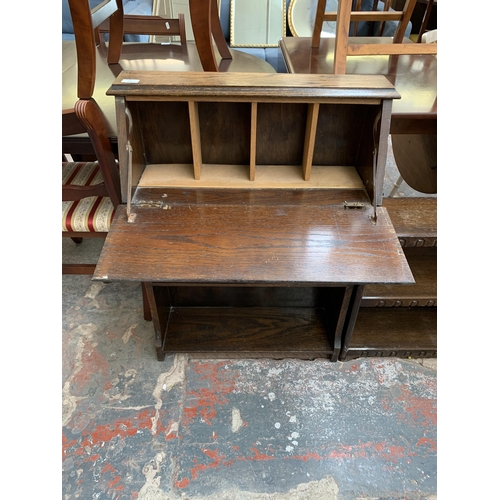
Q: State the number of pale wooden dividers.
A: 3